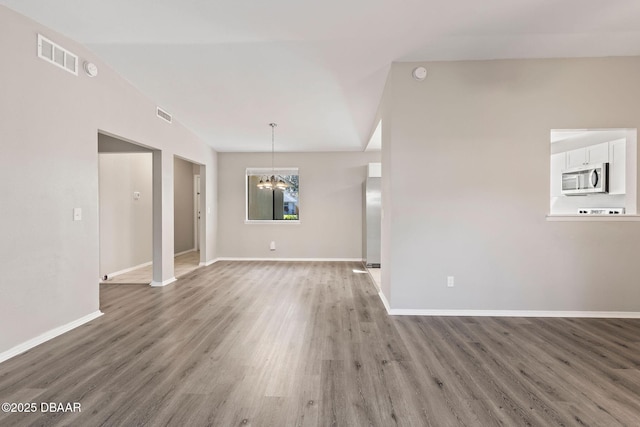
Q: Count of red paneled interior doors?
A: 0